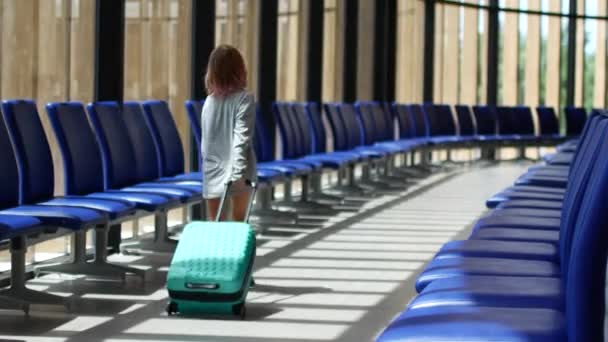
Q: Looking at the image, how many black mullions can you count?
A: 9